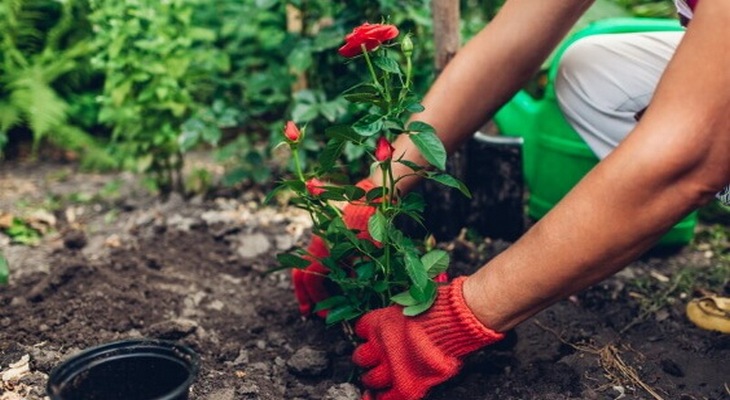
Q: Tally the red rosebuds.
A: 3